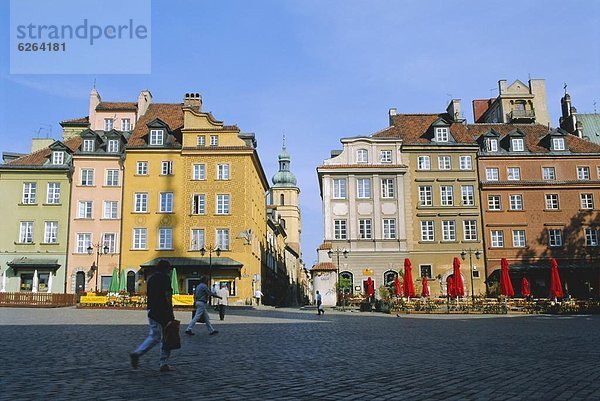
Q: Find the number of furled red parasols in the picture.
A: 9